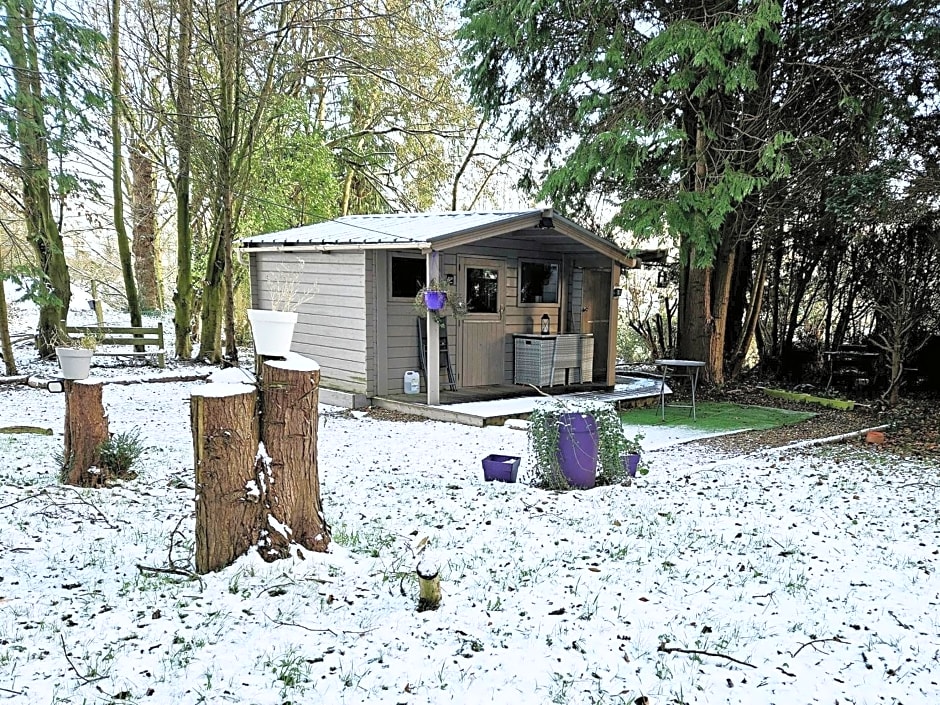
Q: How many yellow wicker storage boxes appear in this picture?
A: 0